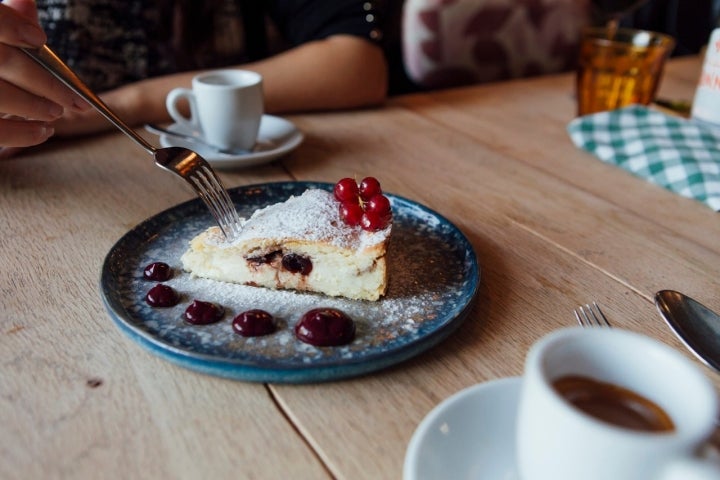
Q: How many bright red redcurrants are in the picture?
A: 5